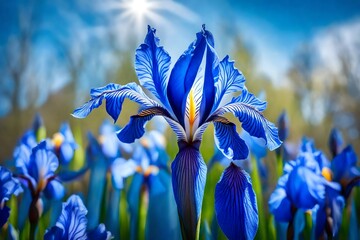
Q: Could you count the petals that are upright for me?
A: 3